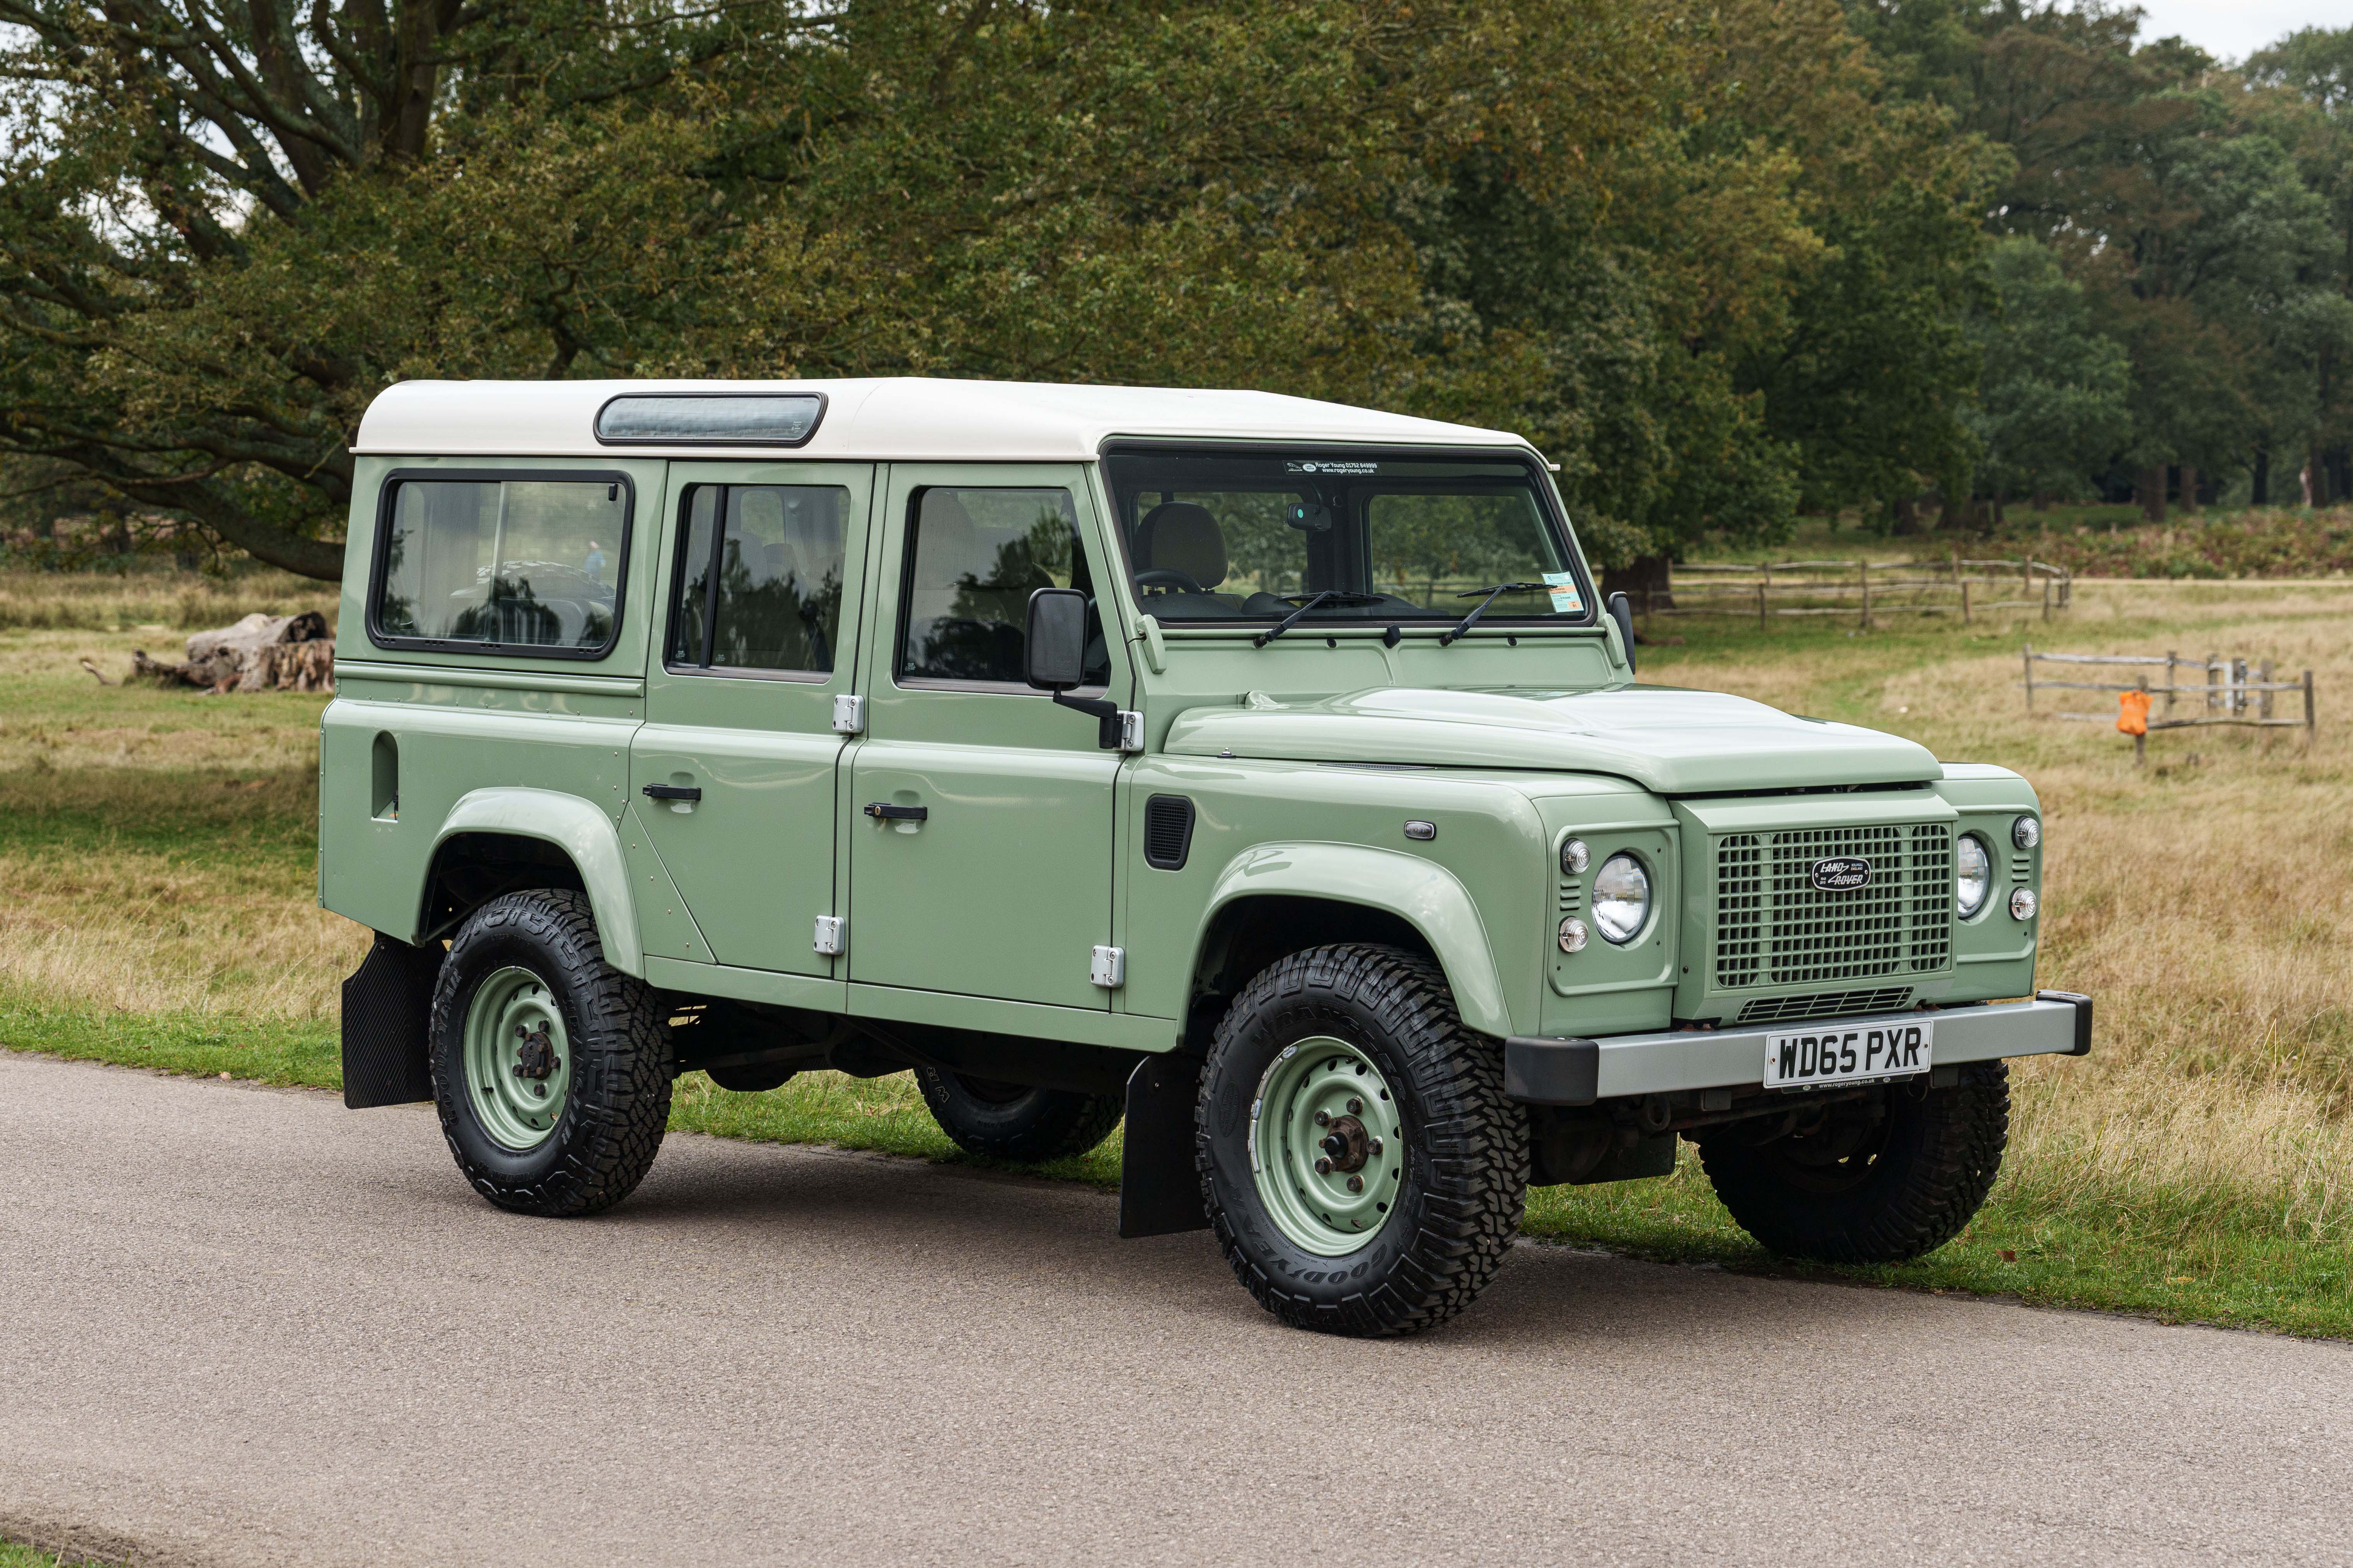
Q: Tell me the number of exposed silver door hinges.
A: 4